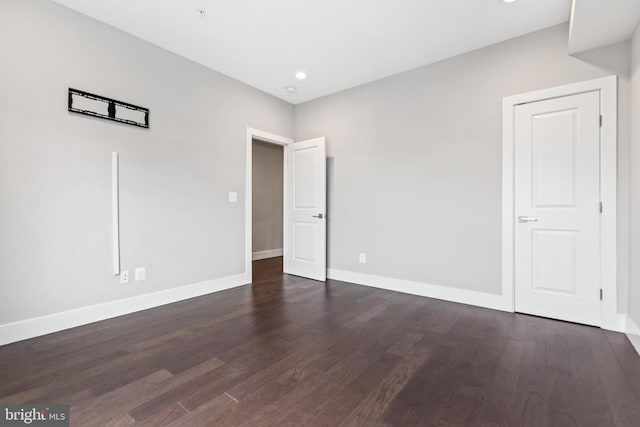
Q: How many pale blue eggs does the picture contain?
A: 0